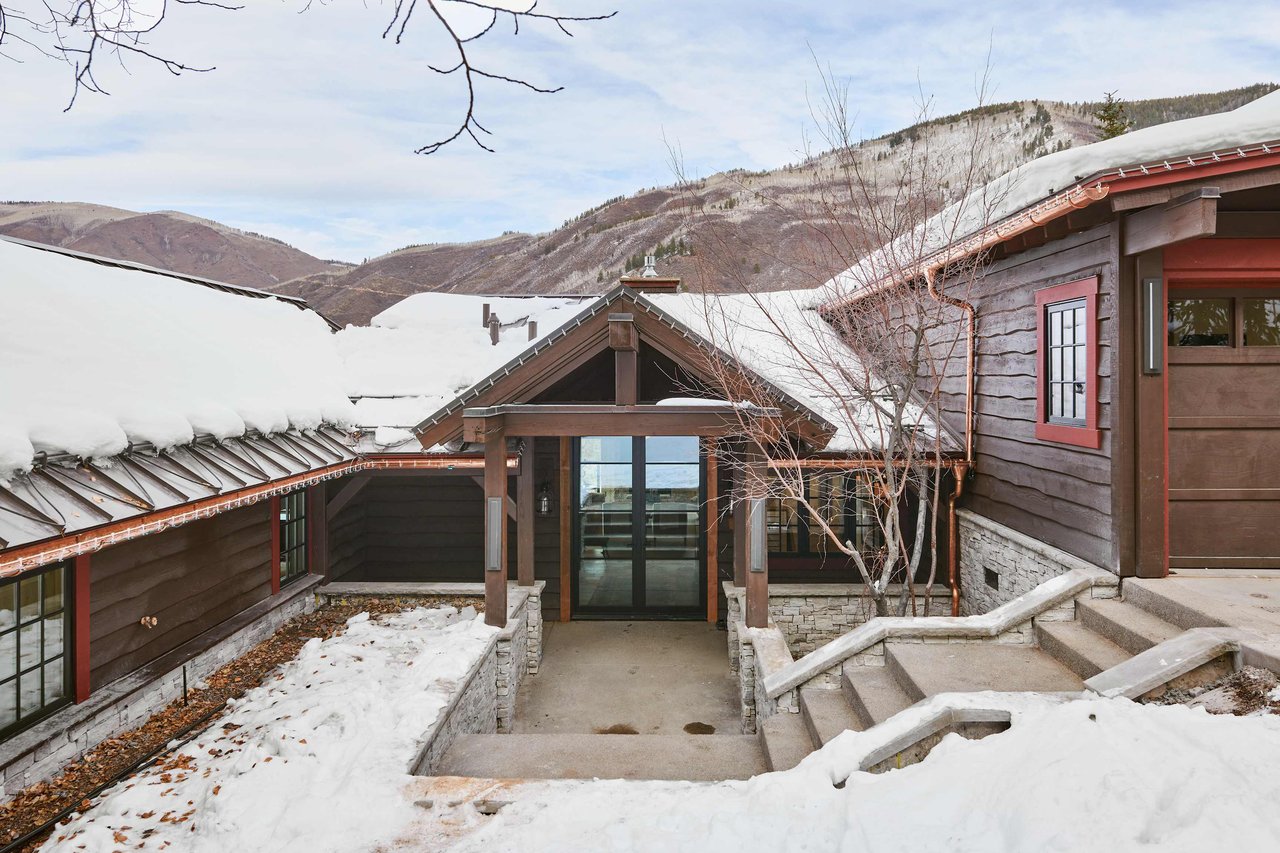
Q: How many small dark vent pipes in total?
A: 3